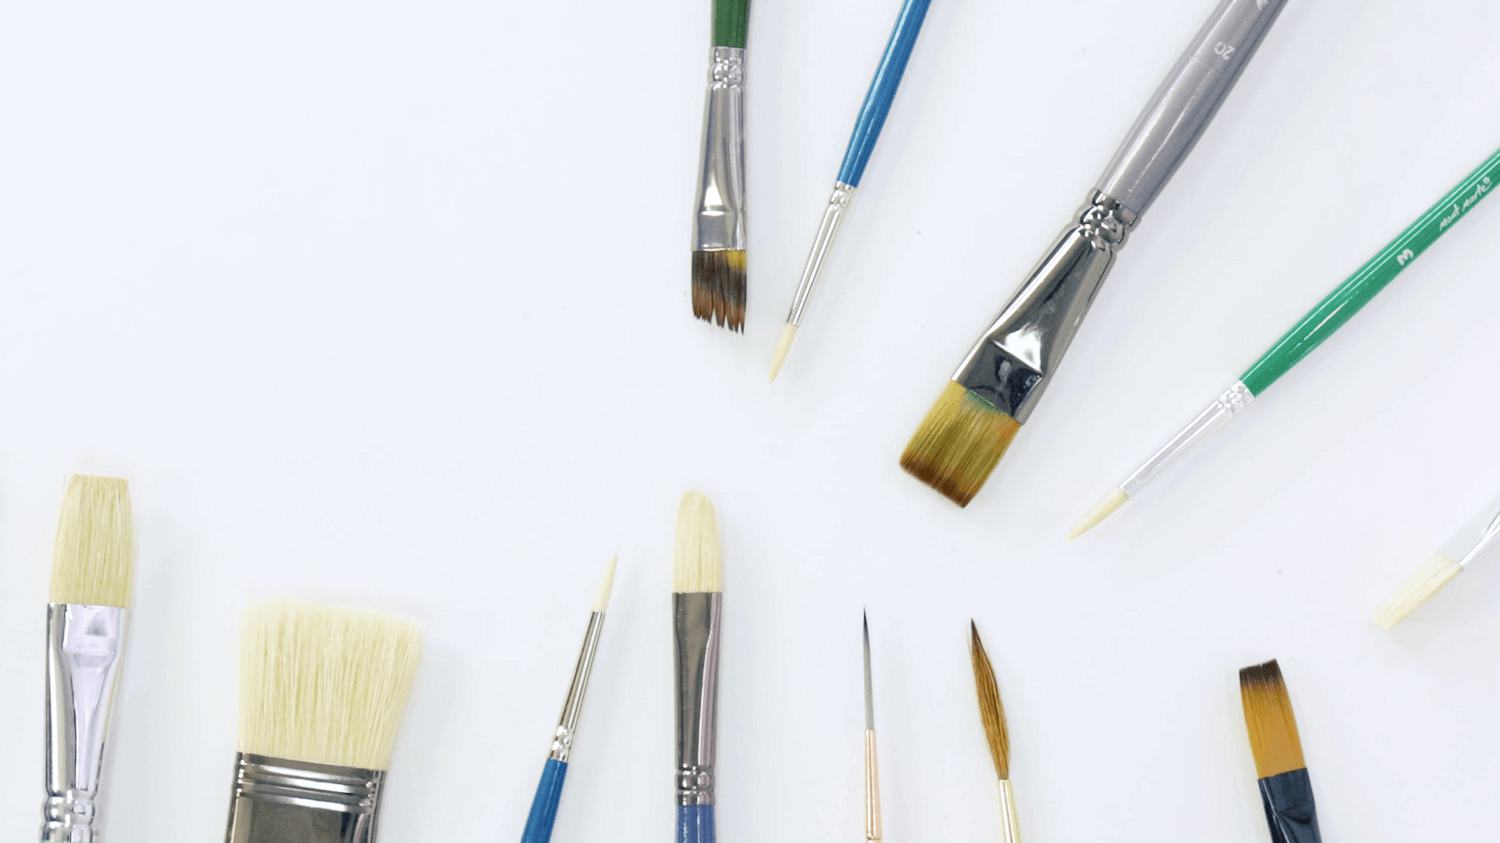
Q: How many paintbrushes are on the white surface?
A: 12